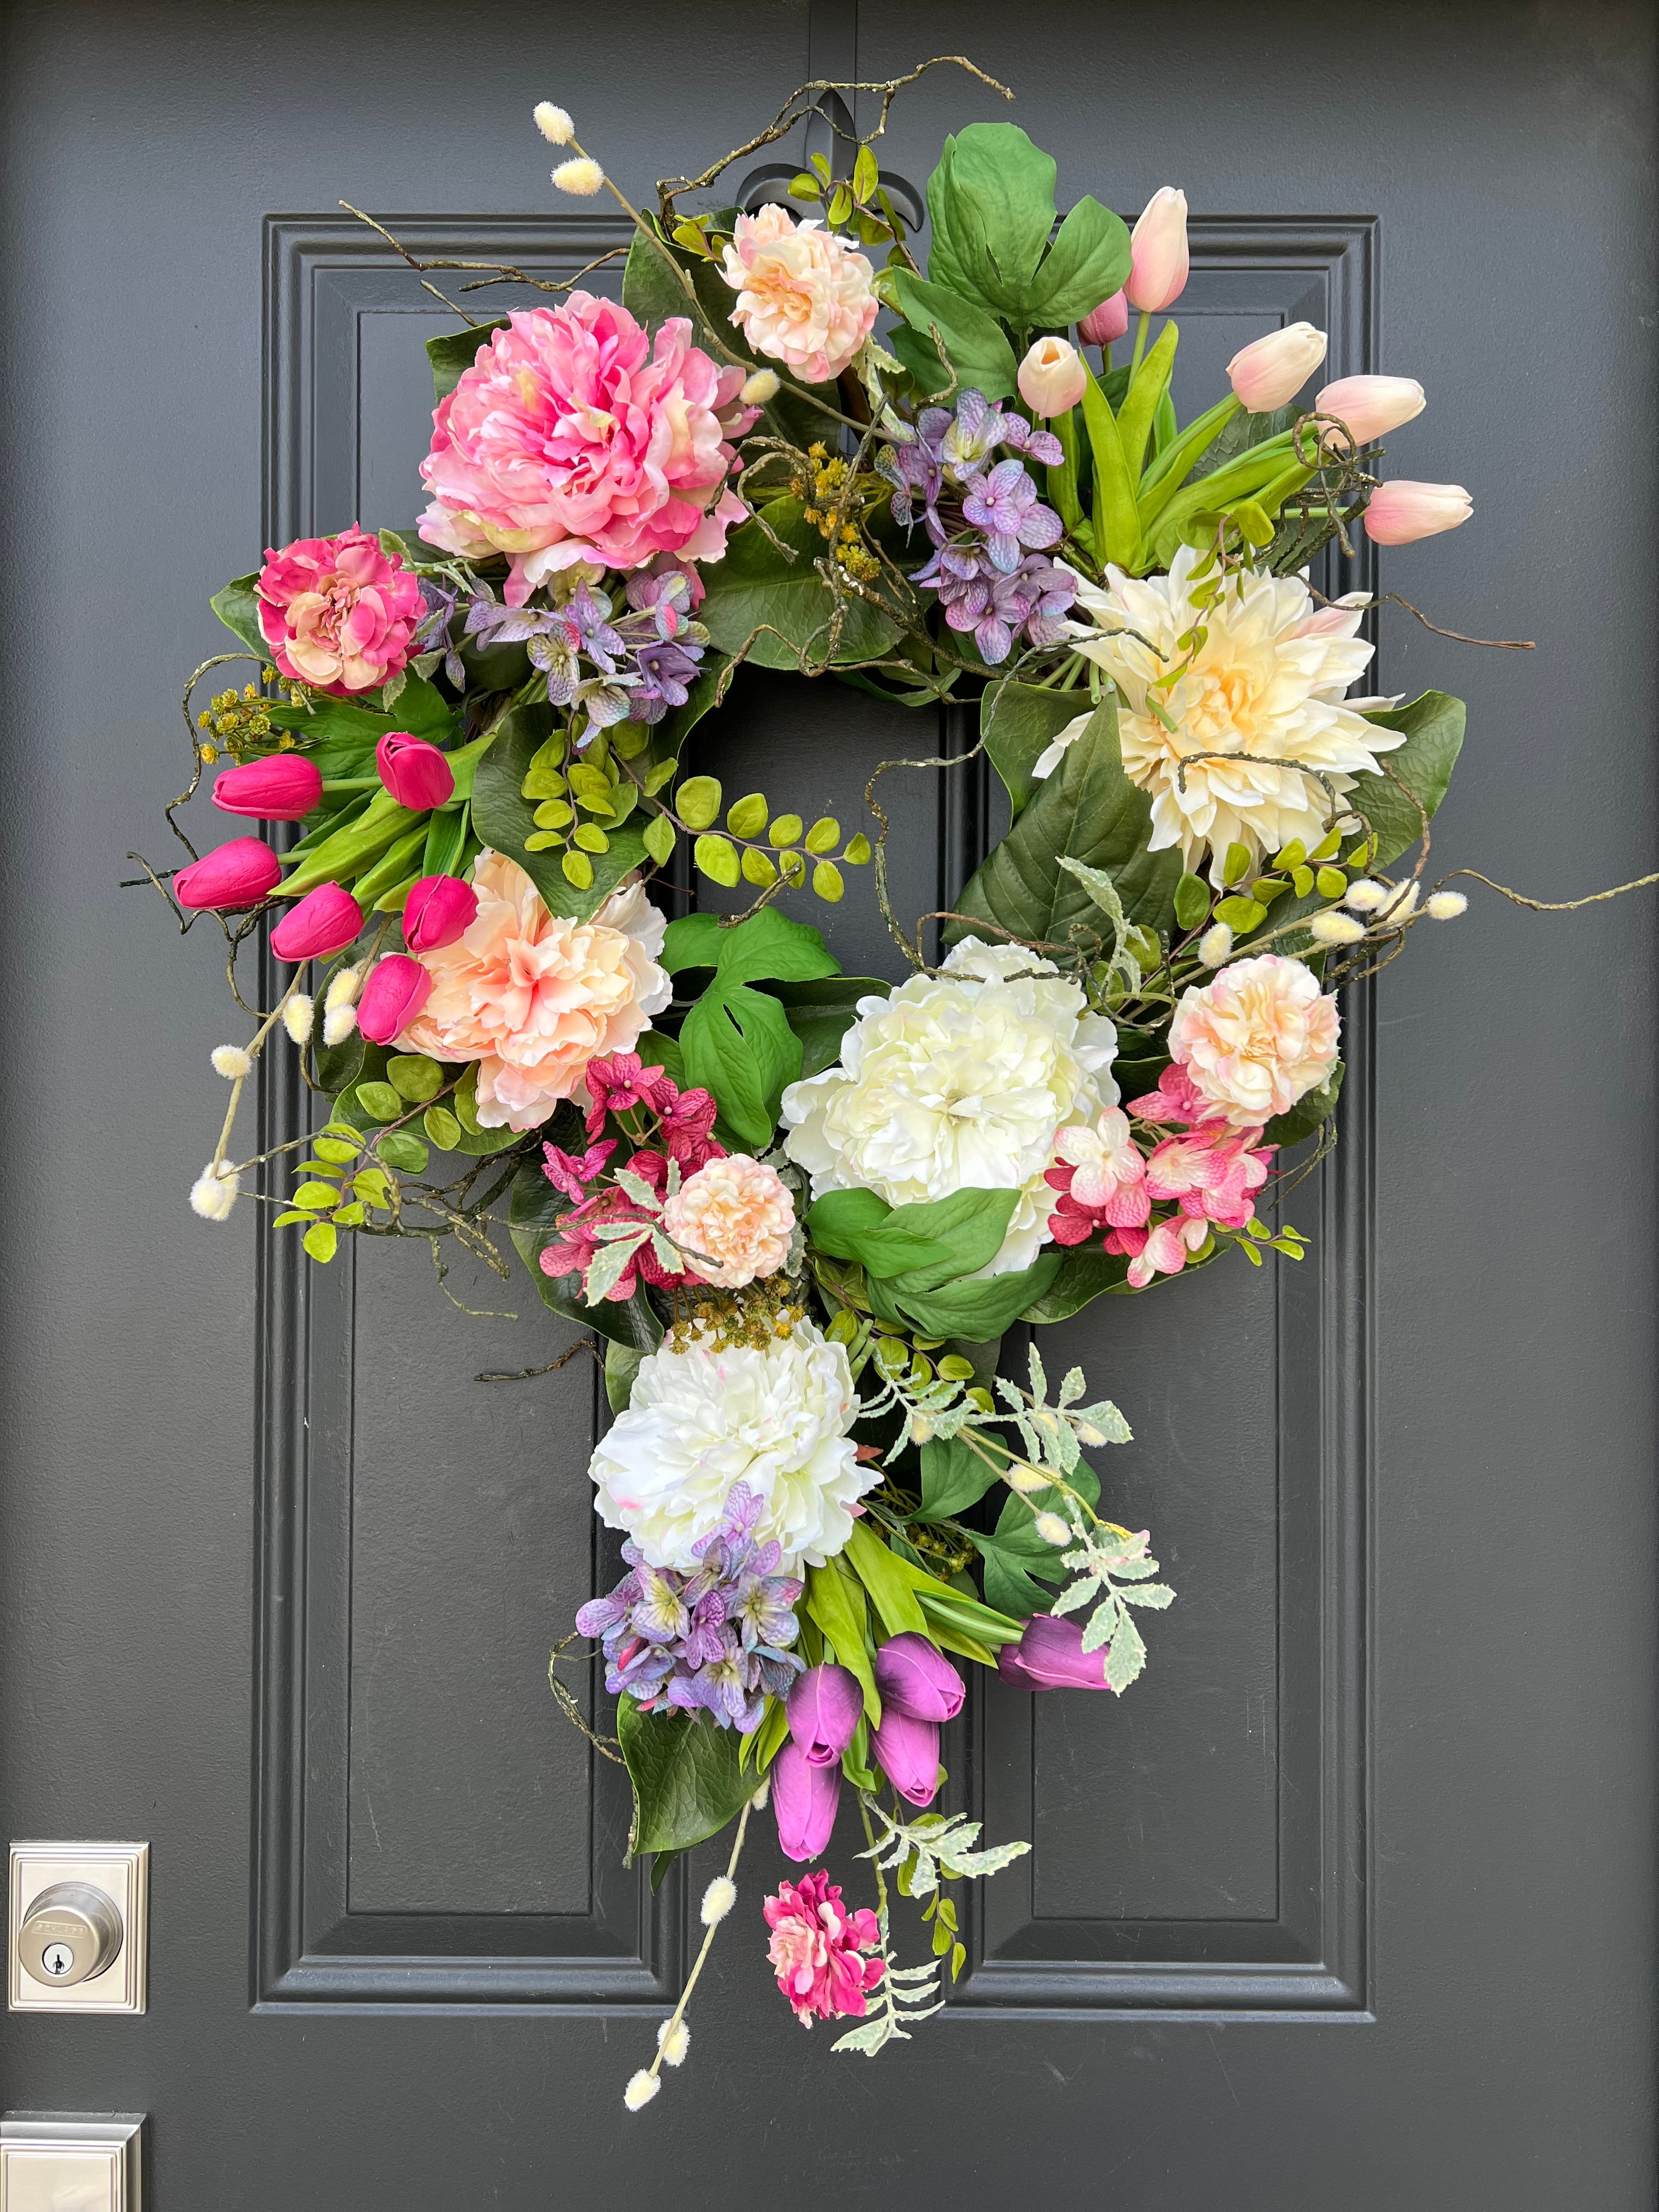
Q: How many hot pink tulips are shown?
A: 6